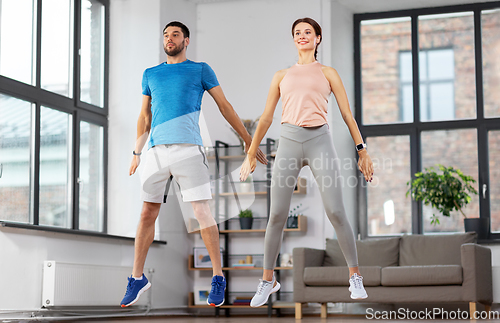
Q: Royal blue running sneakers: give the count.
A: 2